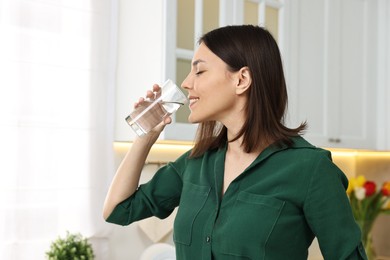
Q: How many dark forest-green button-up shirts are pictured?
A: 1